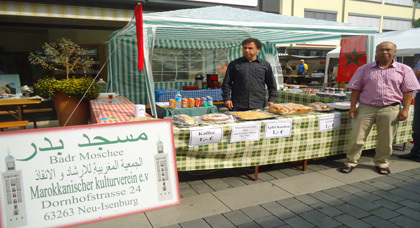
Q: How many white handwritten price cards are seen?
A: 4